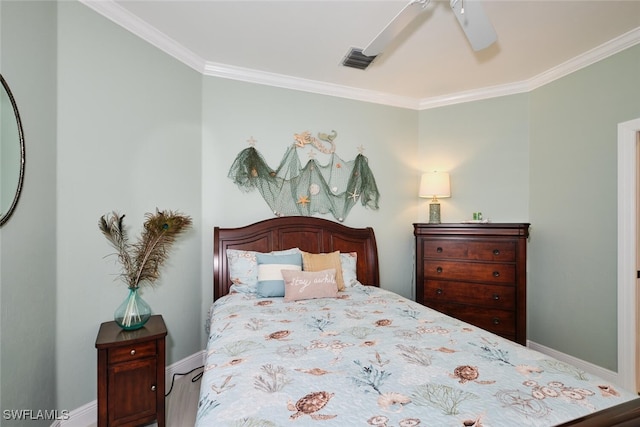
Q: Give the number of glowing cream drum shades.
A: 1